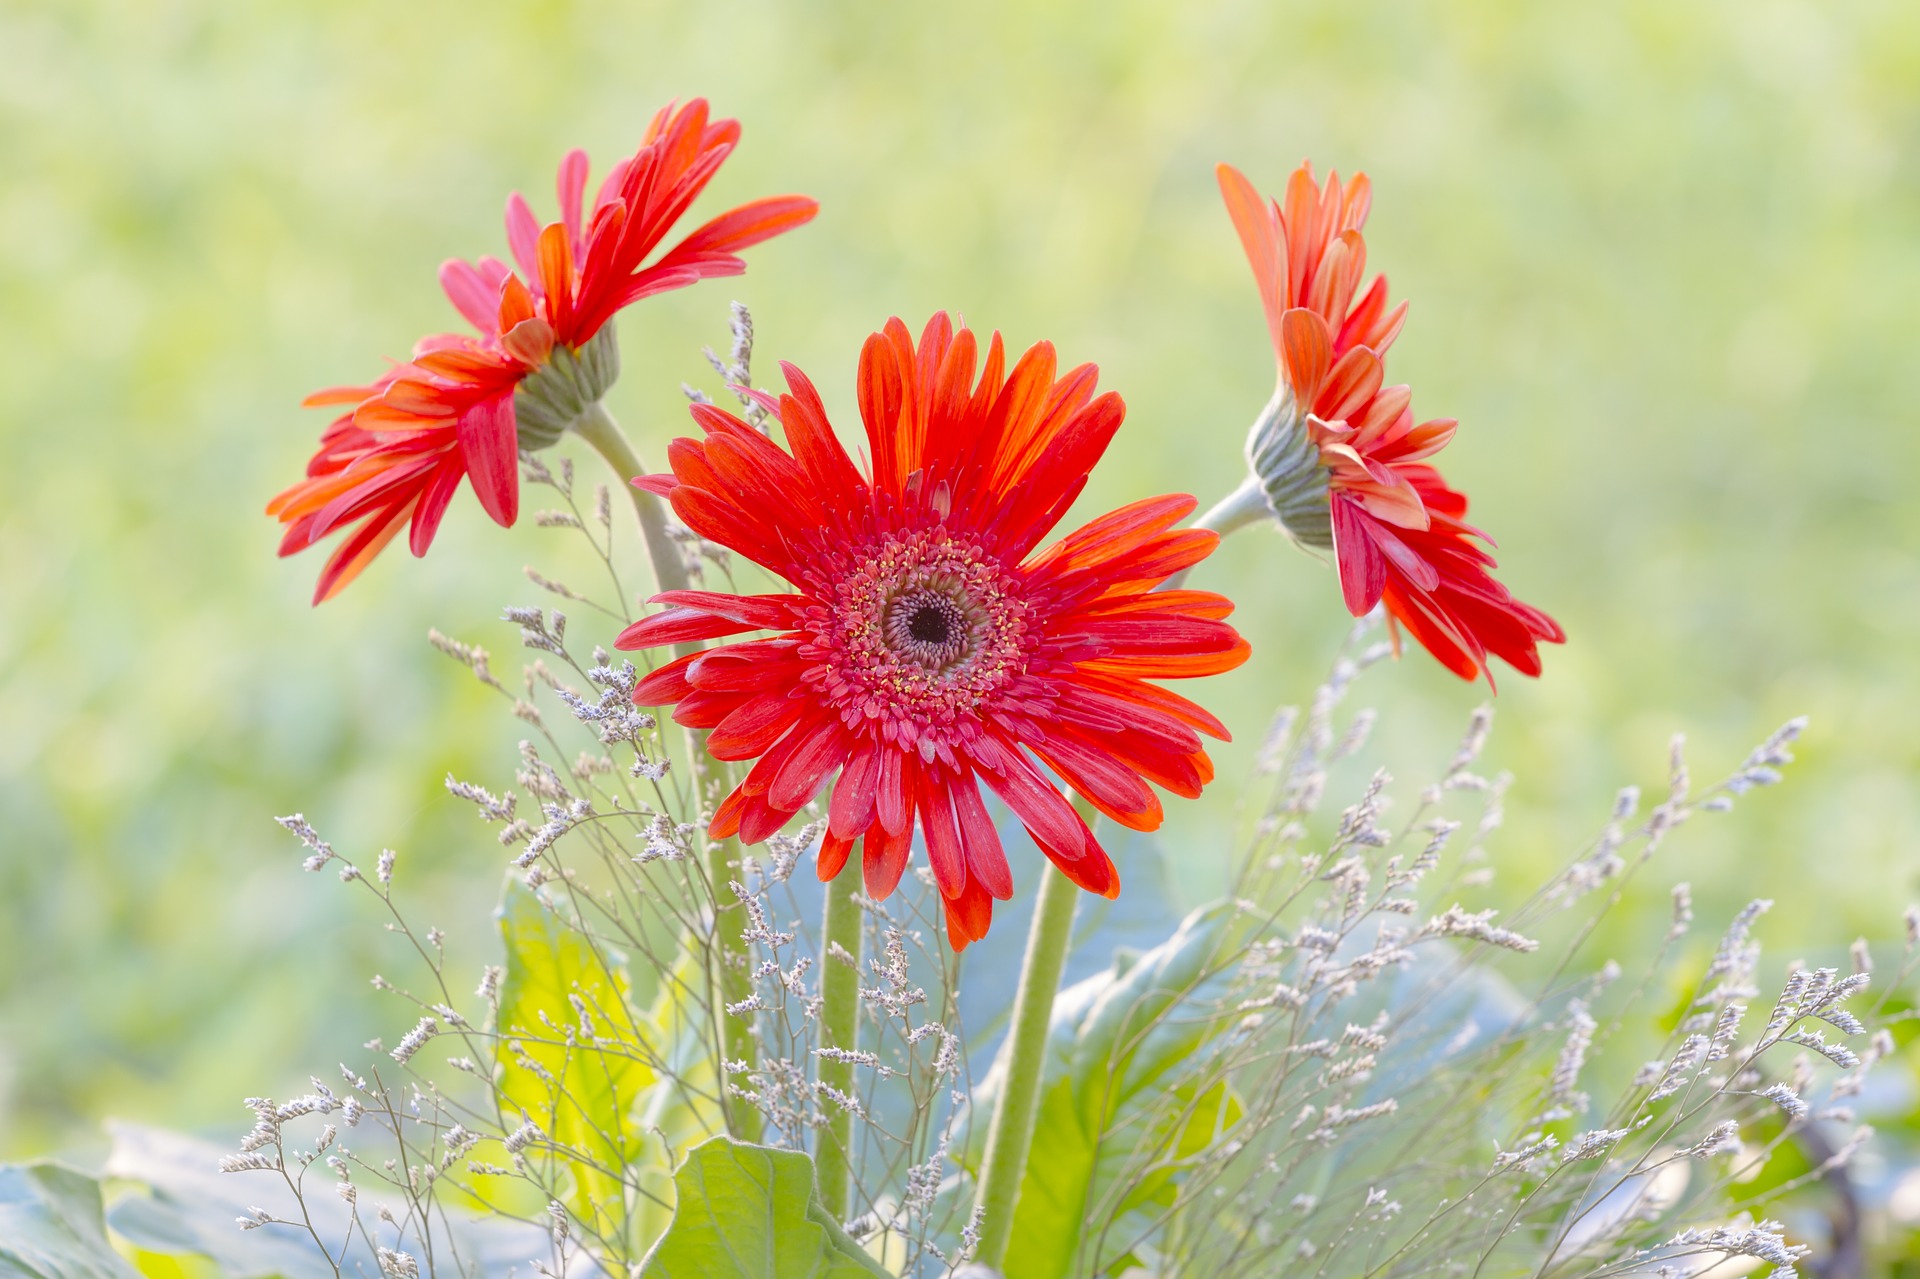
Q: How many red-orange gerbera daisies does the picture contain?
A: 3